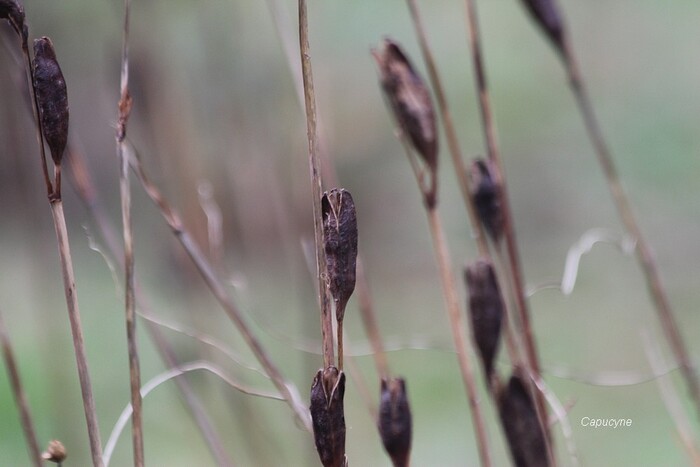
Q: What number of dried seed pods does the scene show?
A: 10